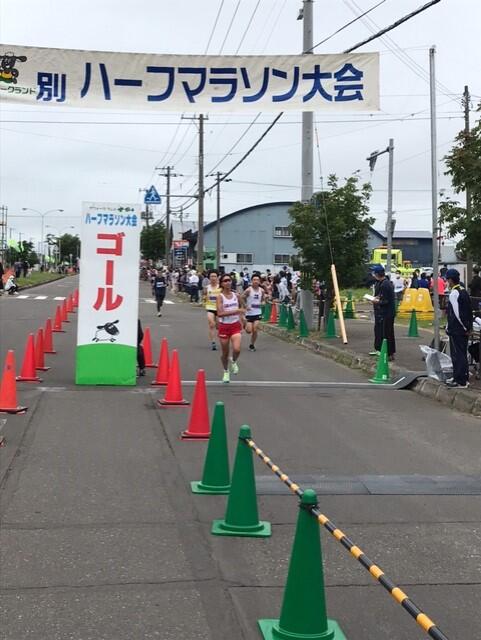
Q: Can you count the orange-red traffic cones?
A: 13